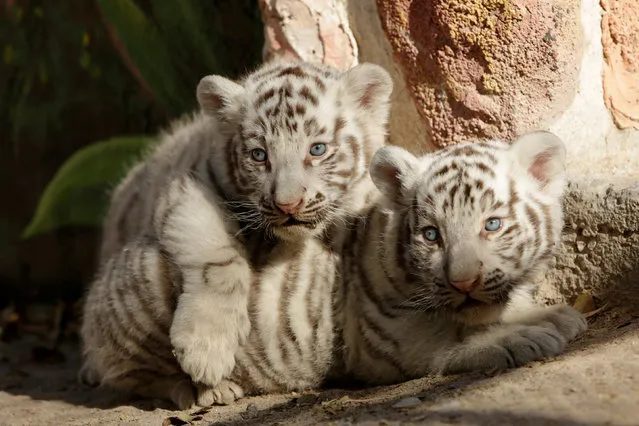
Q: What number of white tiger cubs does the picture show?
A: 2